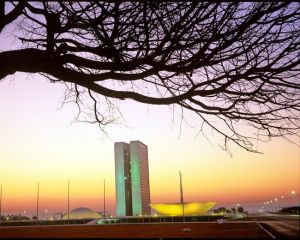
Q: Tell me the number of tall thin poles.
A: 5